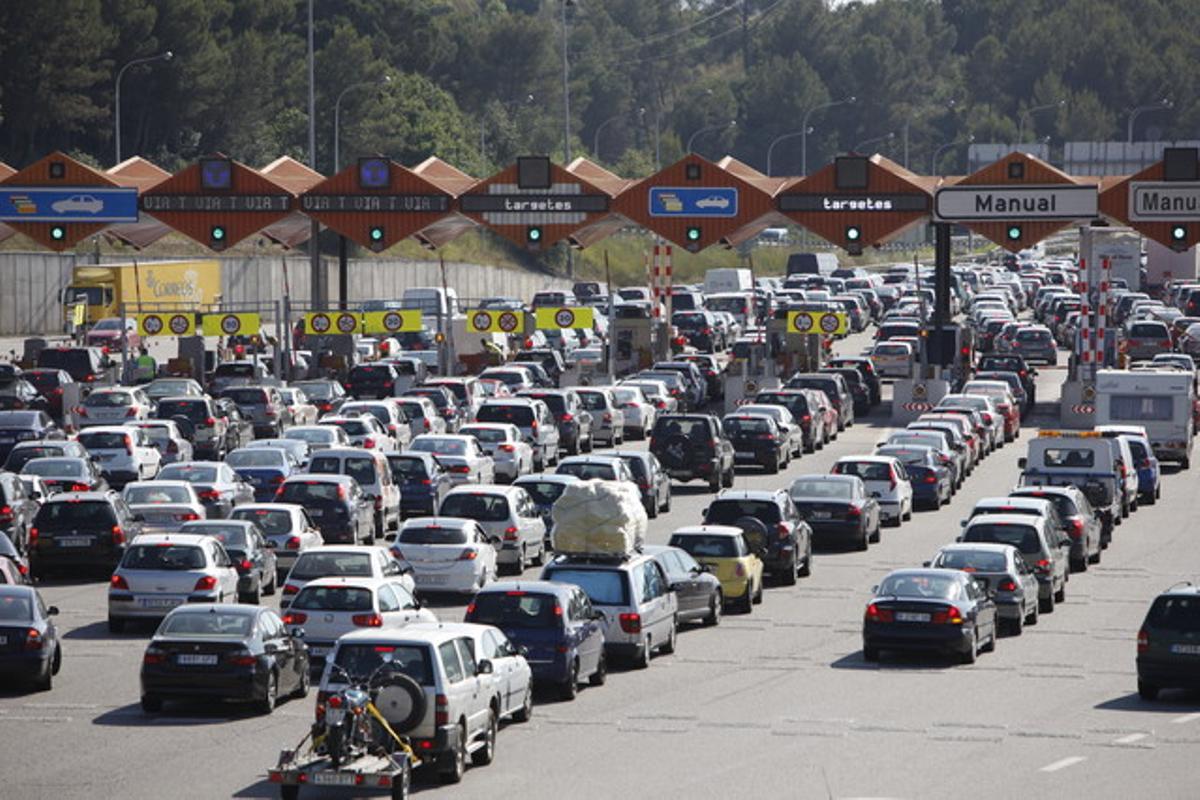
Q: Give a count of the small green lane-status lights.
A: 8